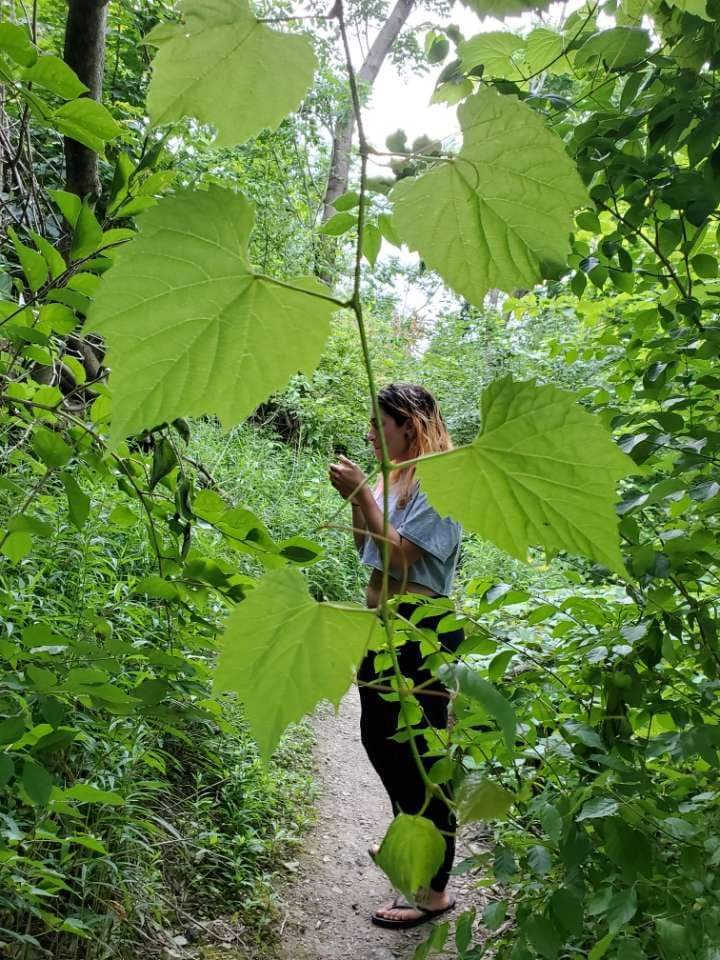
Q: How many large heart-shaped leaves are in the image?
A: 5